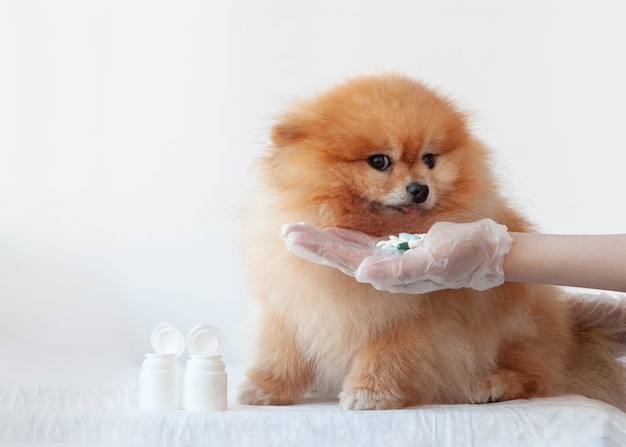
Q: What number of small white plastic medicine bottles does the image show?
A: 2